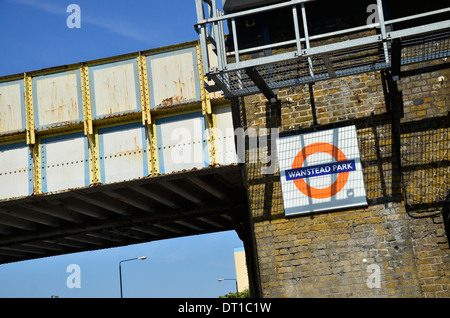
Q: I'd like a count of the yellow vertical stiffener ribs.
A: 4